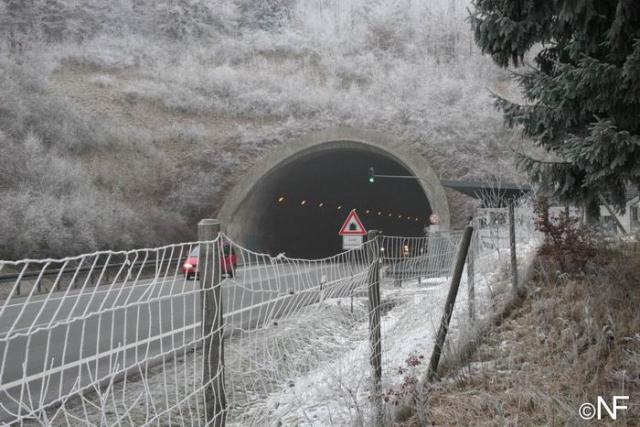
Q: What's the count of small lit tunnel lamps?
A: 11